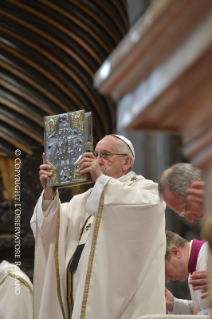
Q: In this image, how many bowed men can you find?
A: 2